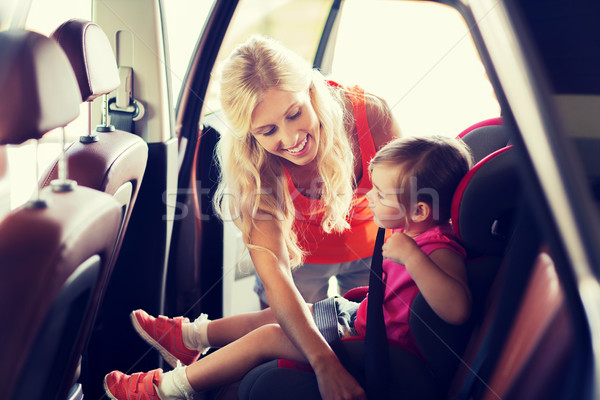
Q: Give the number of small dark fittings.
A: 4